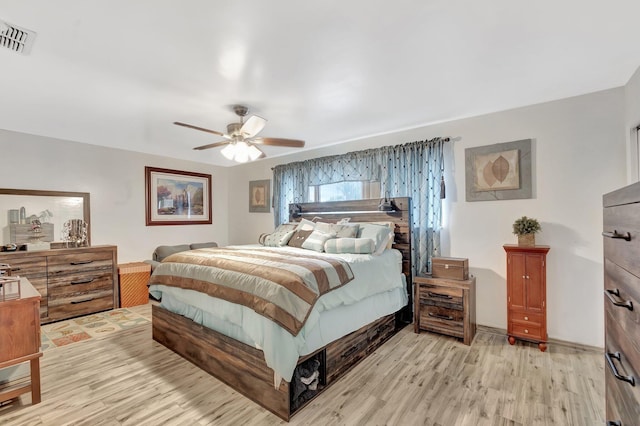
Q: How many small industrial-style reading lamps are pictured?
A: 2